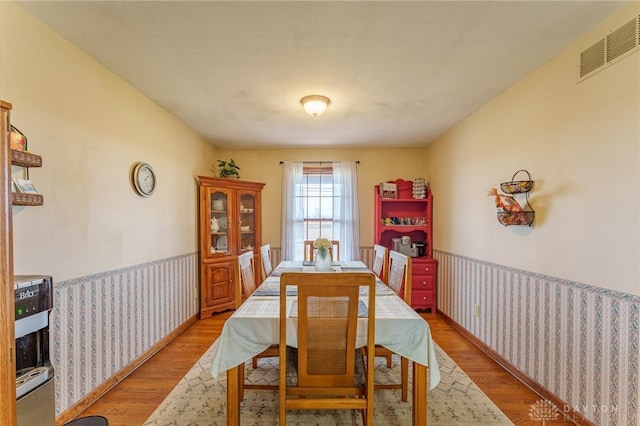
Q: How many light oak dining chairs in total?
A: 6